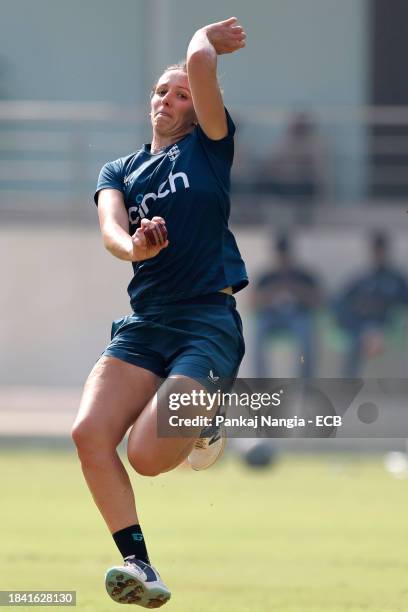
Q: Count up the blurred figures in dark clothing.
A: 2